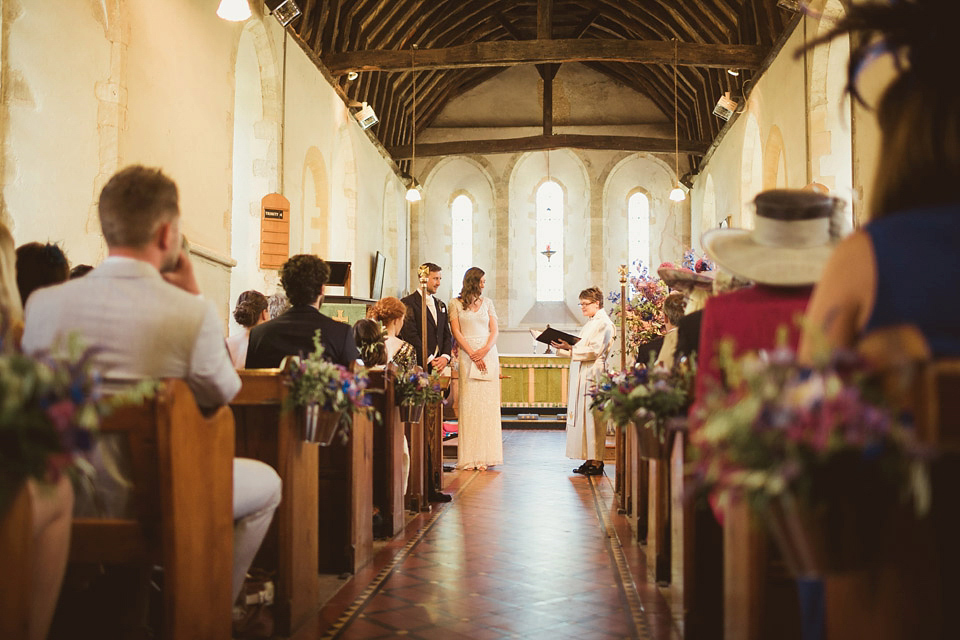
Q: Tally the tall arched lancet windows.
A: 3